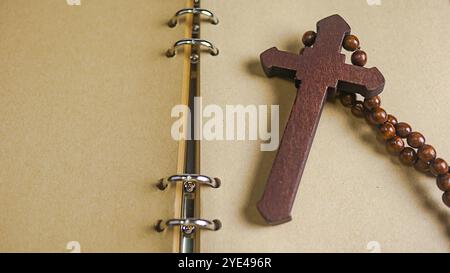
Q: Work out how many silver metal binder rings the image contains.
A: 4